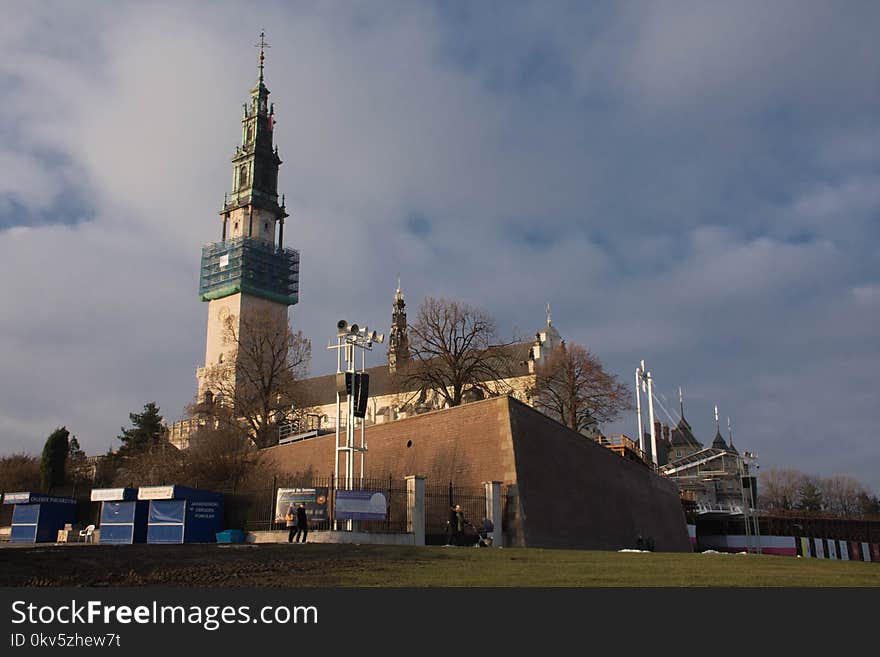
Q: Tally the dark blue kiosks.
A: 3